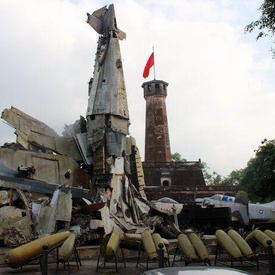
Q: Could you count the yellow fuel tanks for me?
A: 12